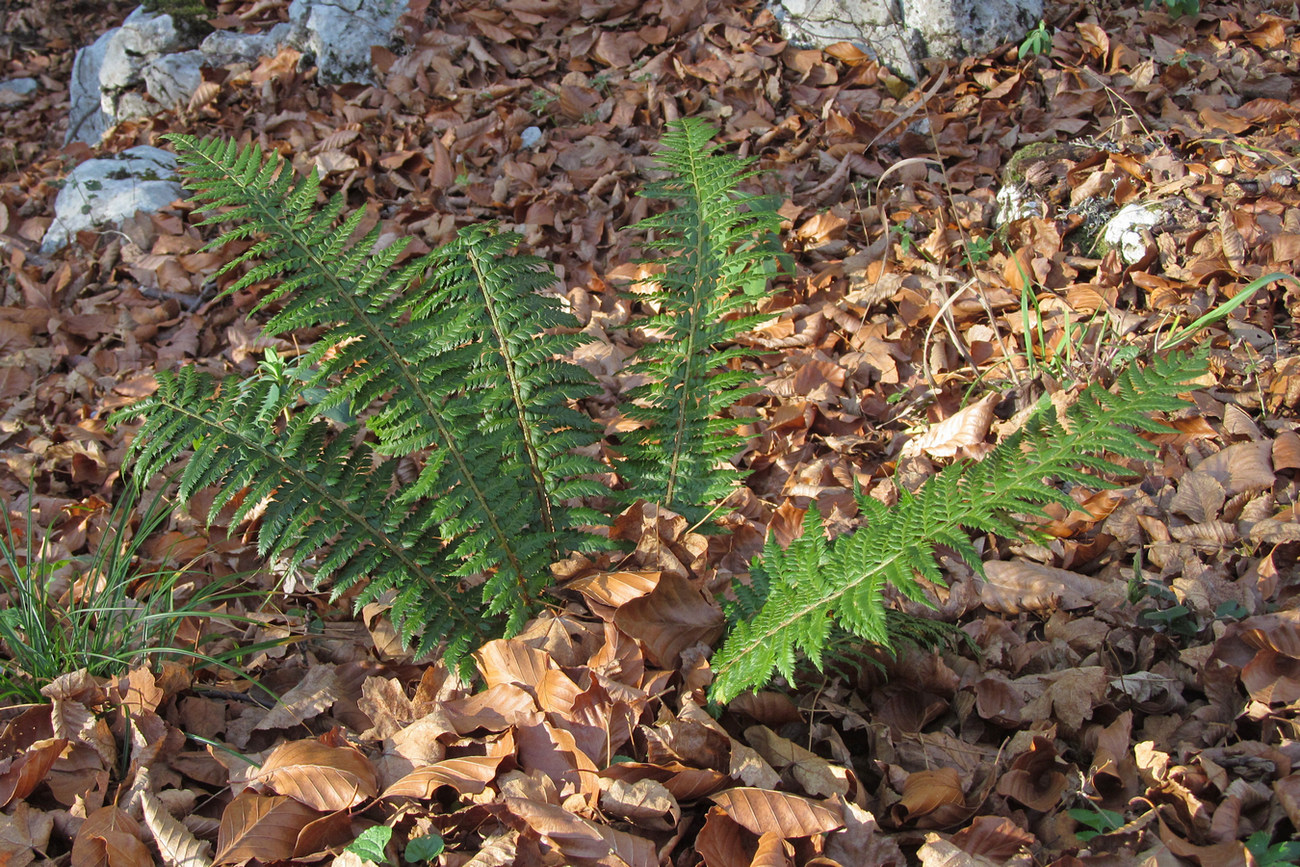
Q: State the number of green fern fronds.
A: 5